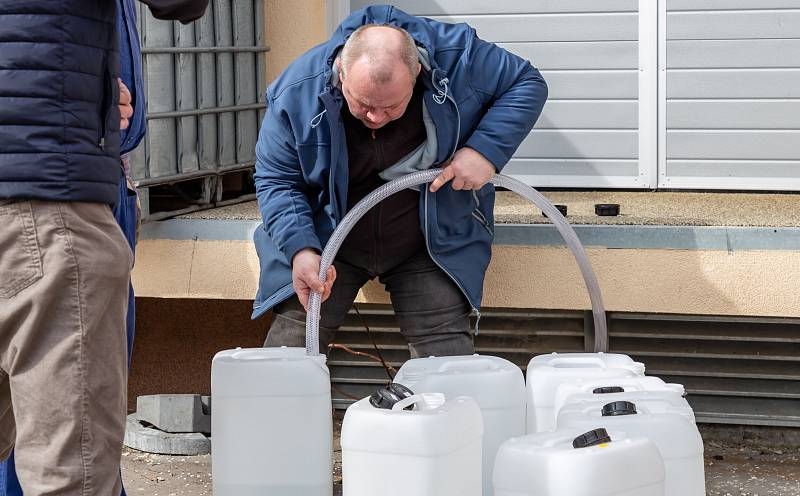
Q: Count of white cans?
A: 7